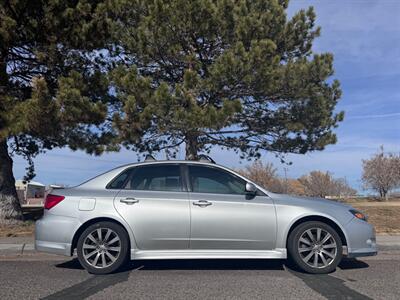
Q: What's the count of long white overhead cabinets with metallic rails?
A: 0